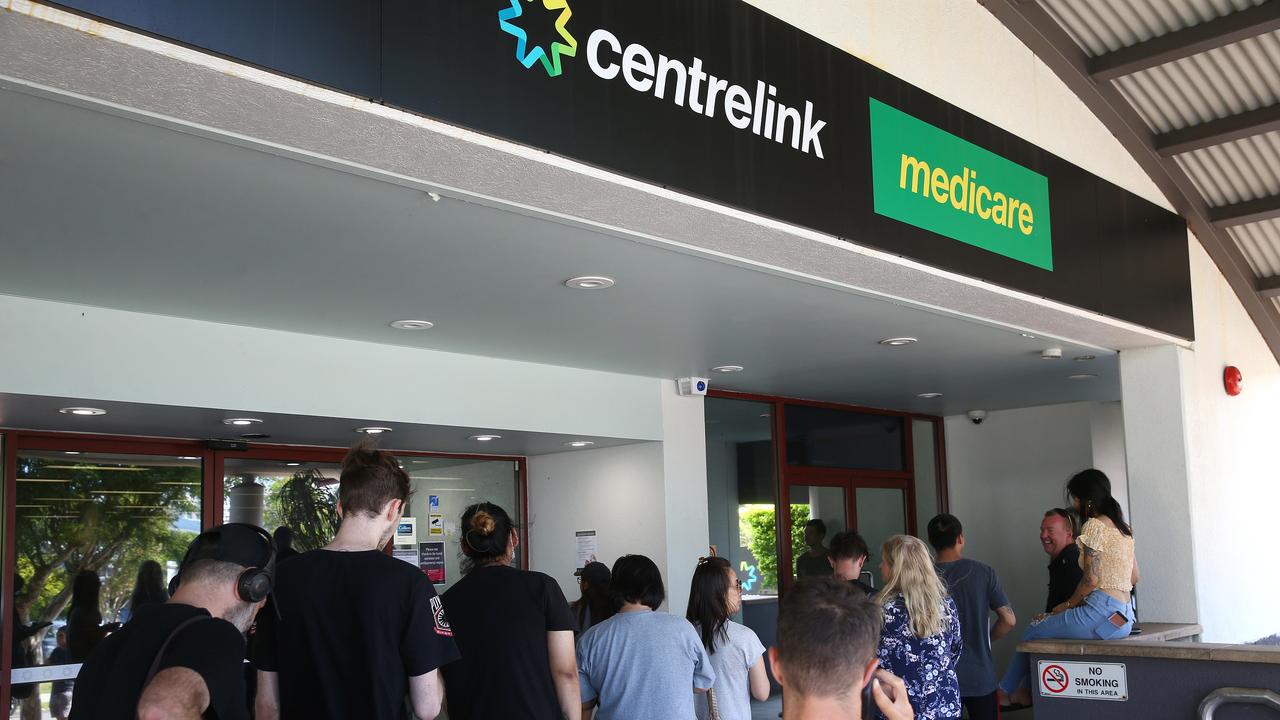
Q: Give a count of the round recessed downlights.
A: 11